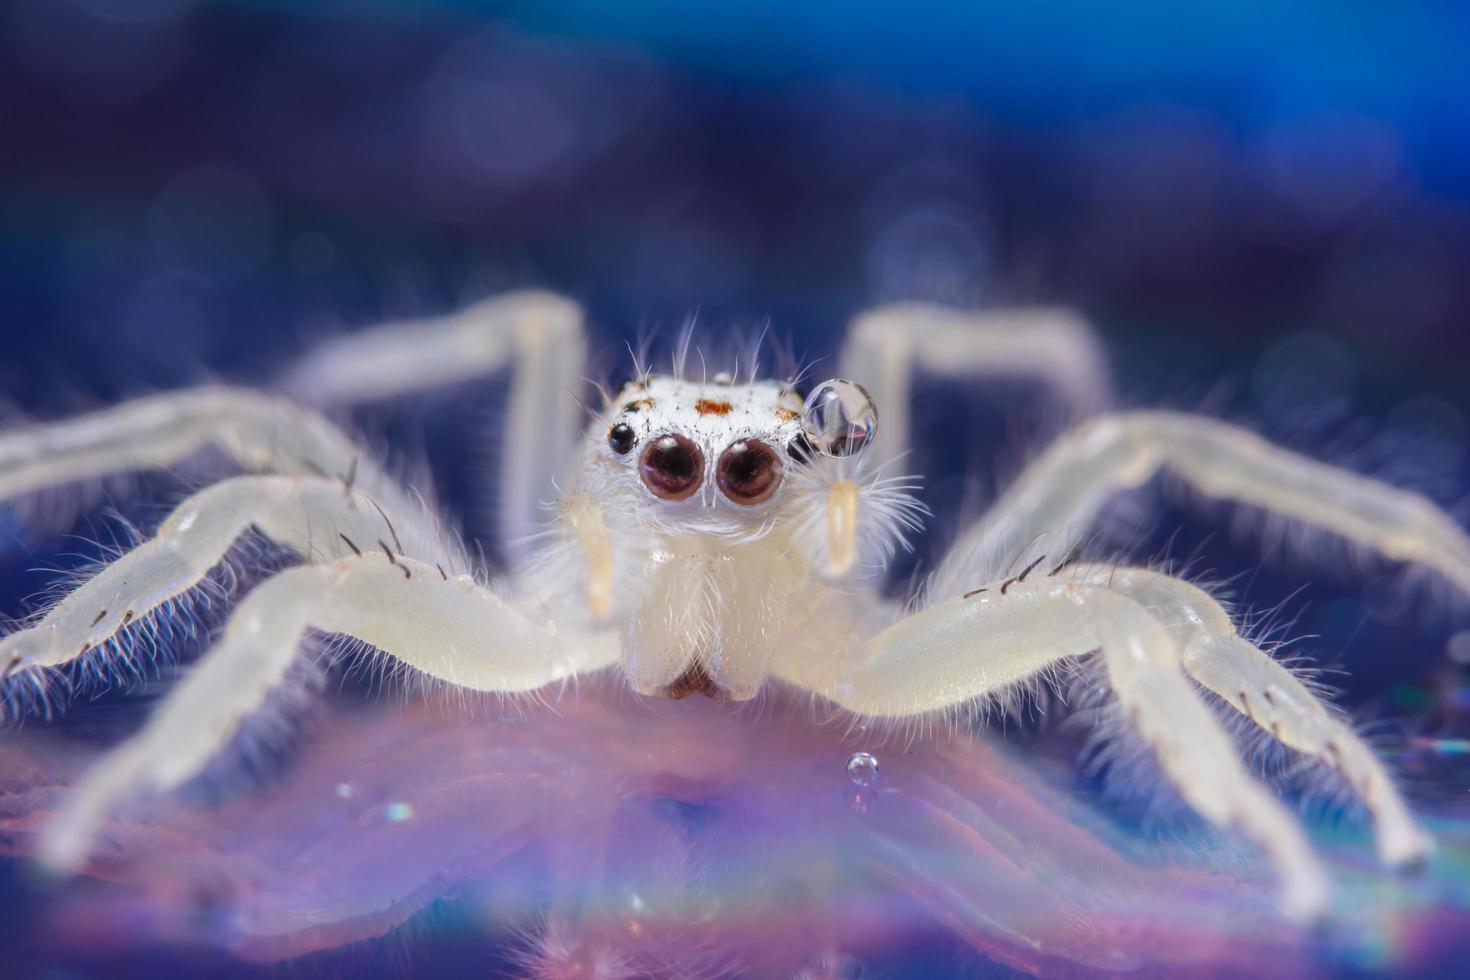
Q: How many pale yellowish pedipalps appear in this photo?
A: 2